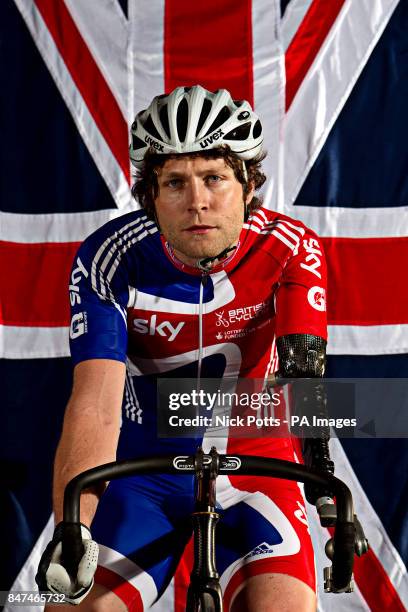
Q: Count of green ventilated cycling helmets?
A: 0